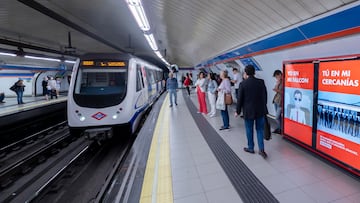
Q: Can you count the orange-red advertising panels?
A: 2